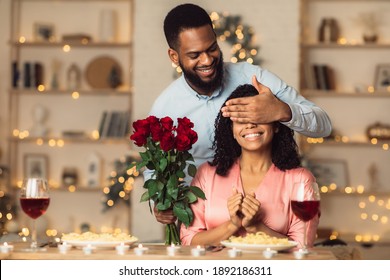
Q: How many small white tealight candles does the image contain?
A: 10